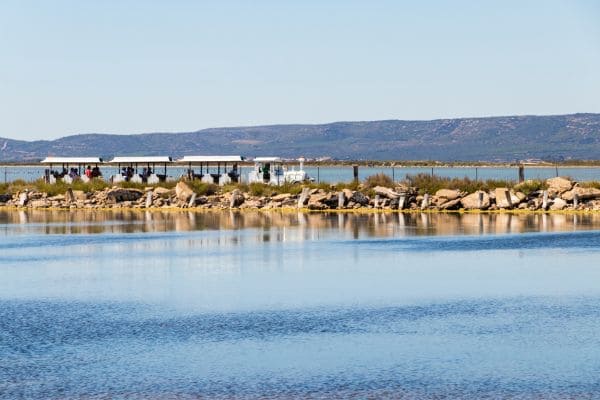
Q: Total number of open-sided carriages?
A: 3